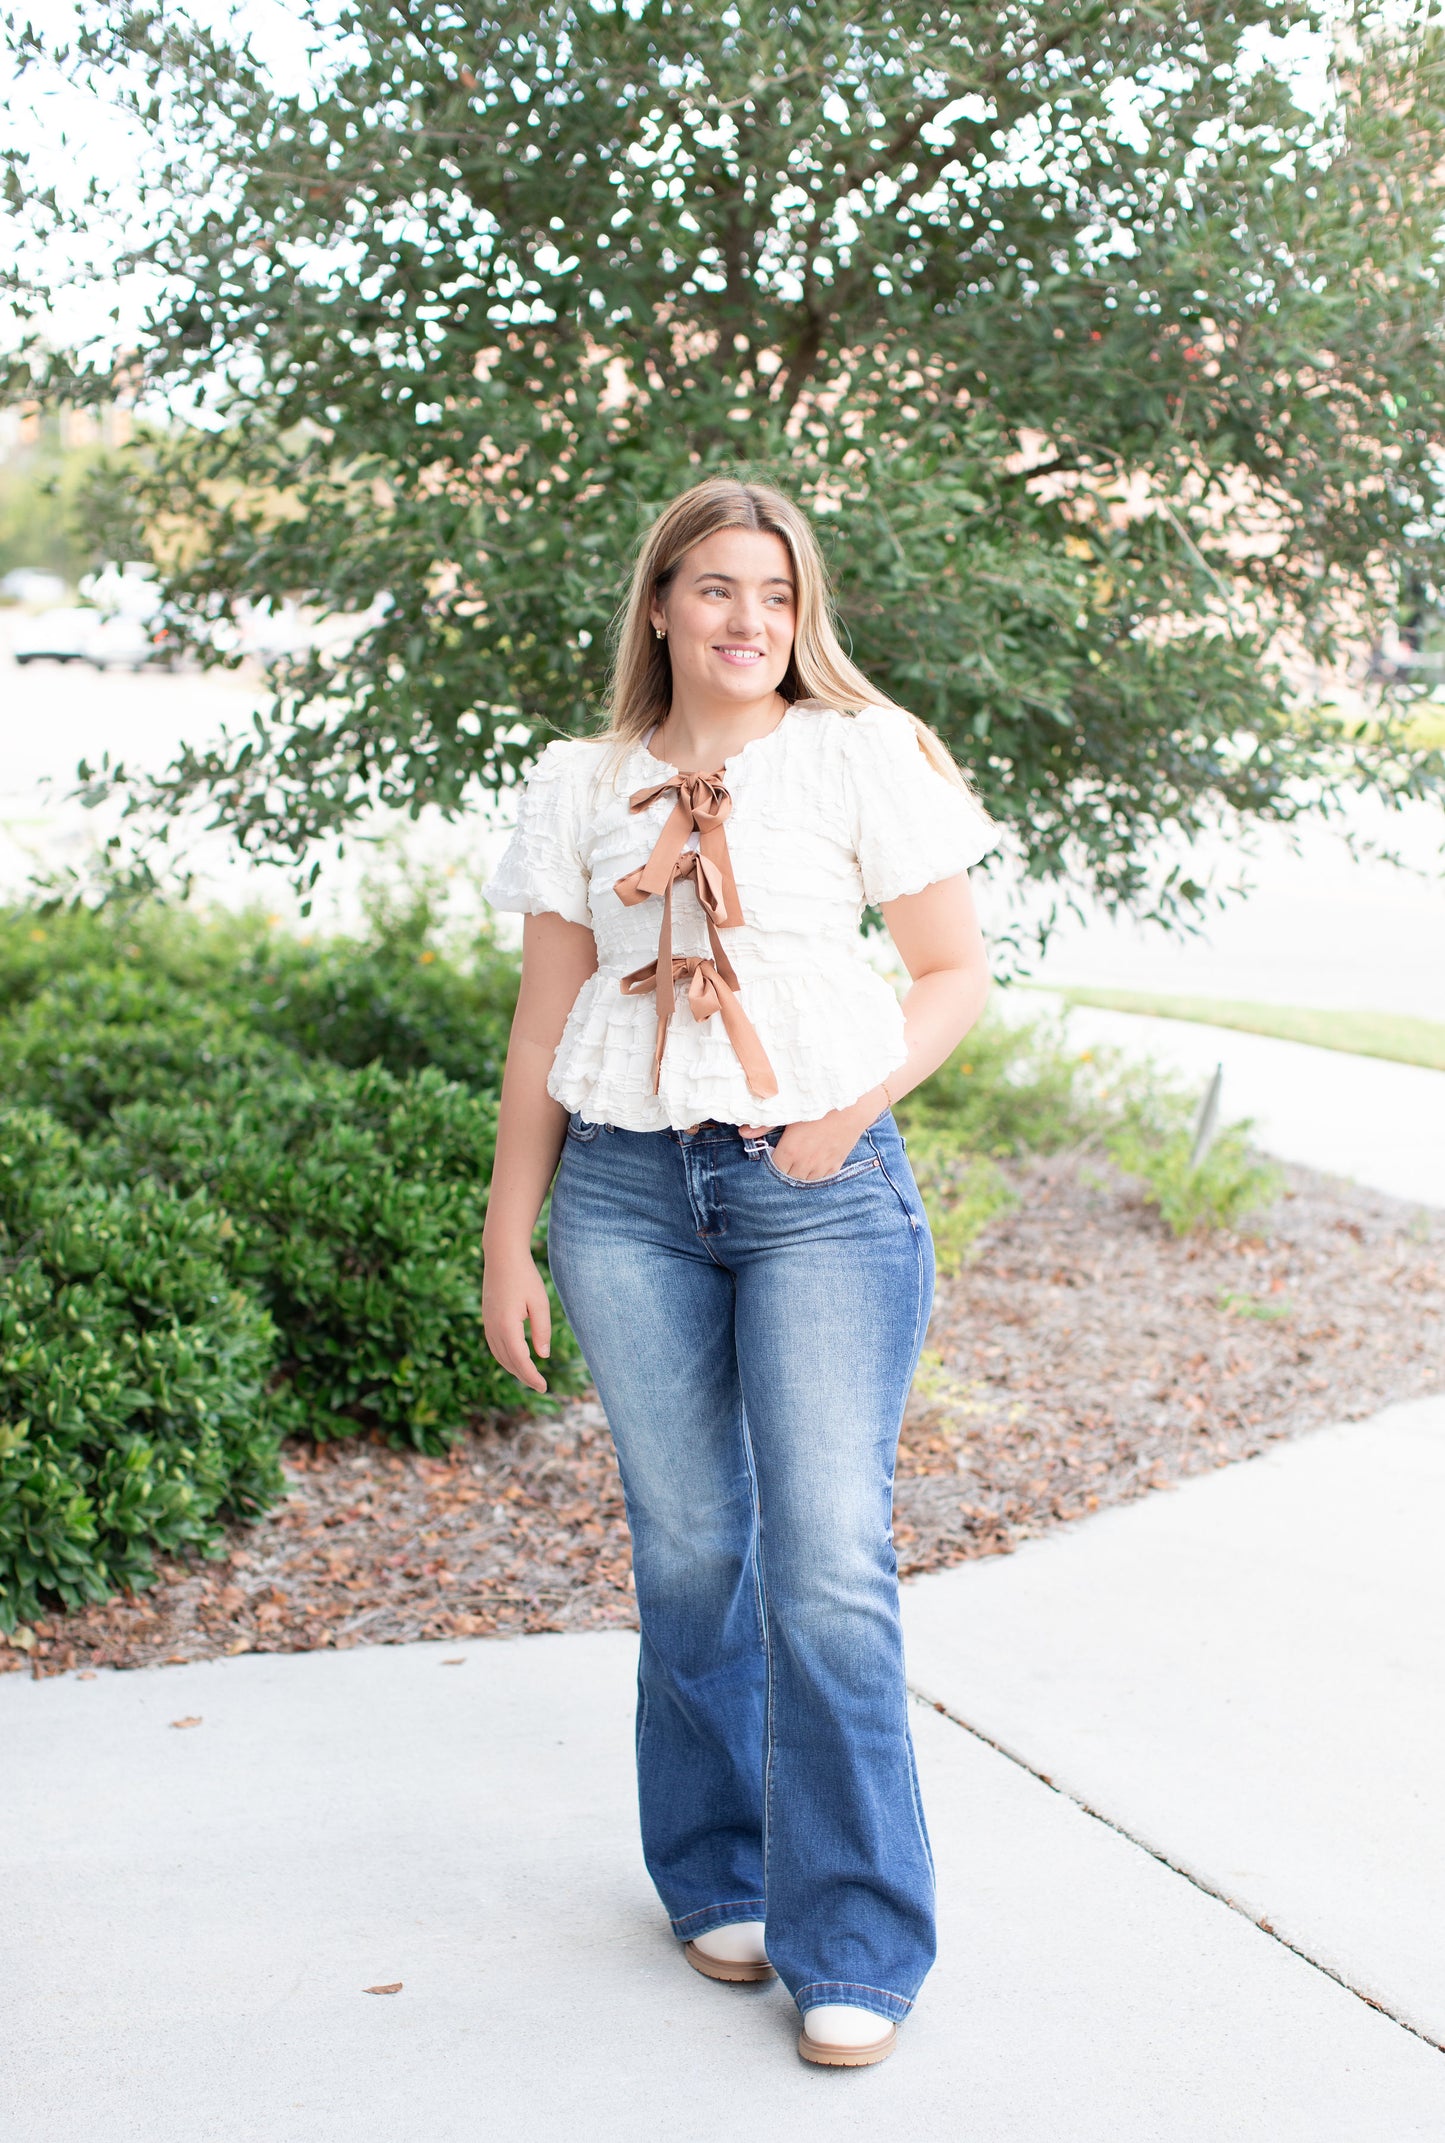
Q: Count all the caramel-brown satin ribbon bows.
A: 3